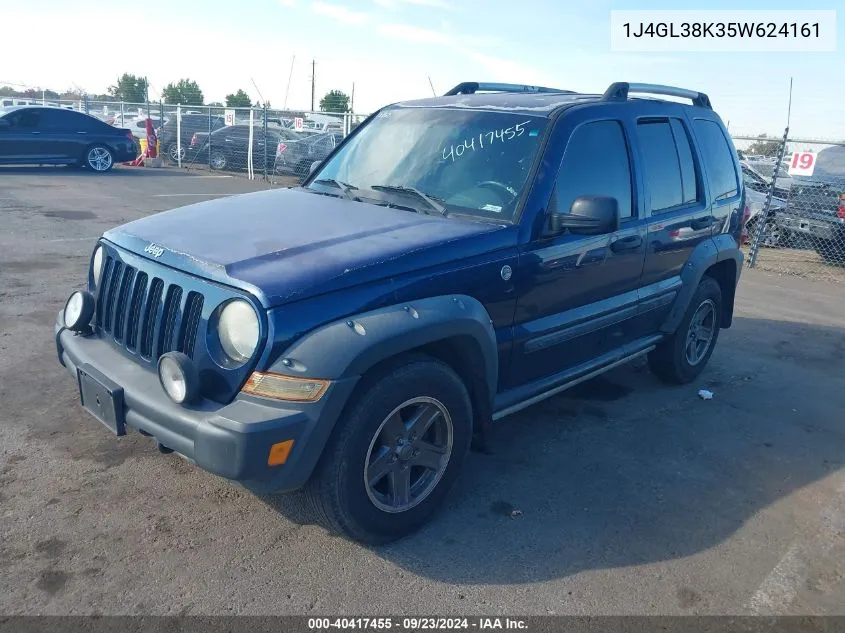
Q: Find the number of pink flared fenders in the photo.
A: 0